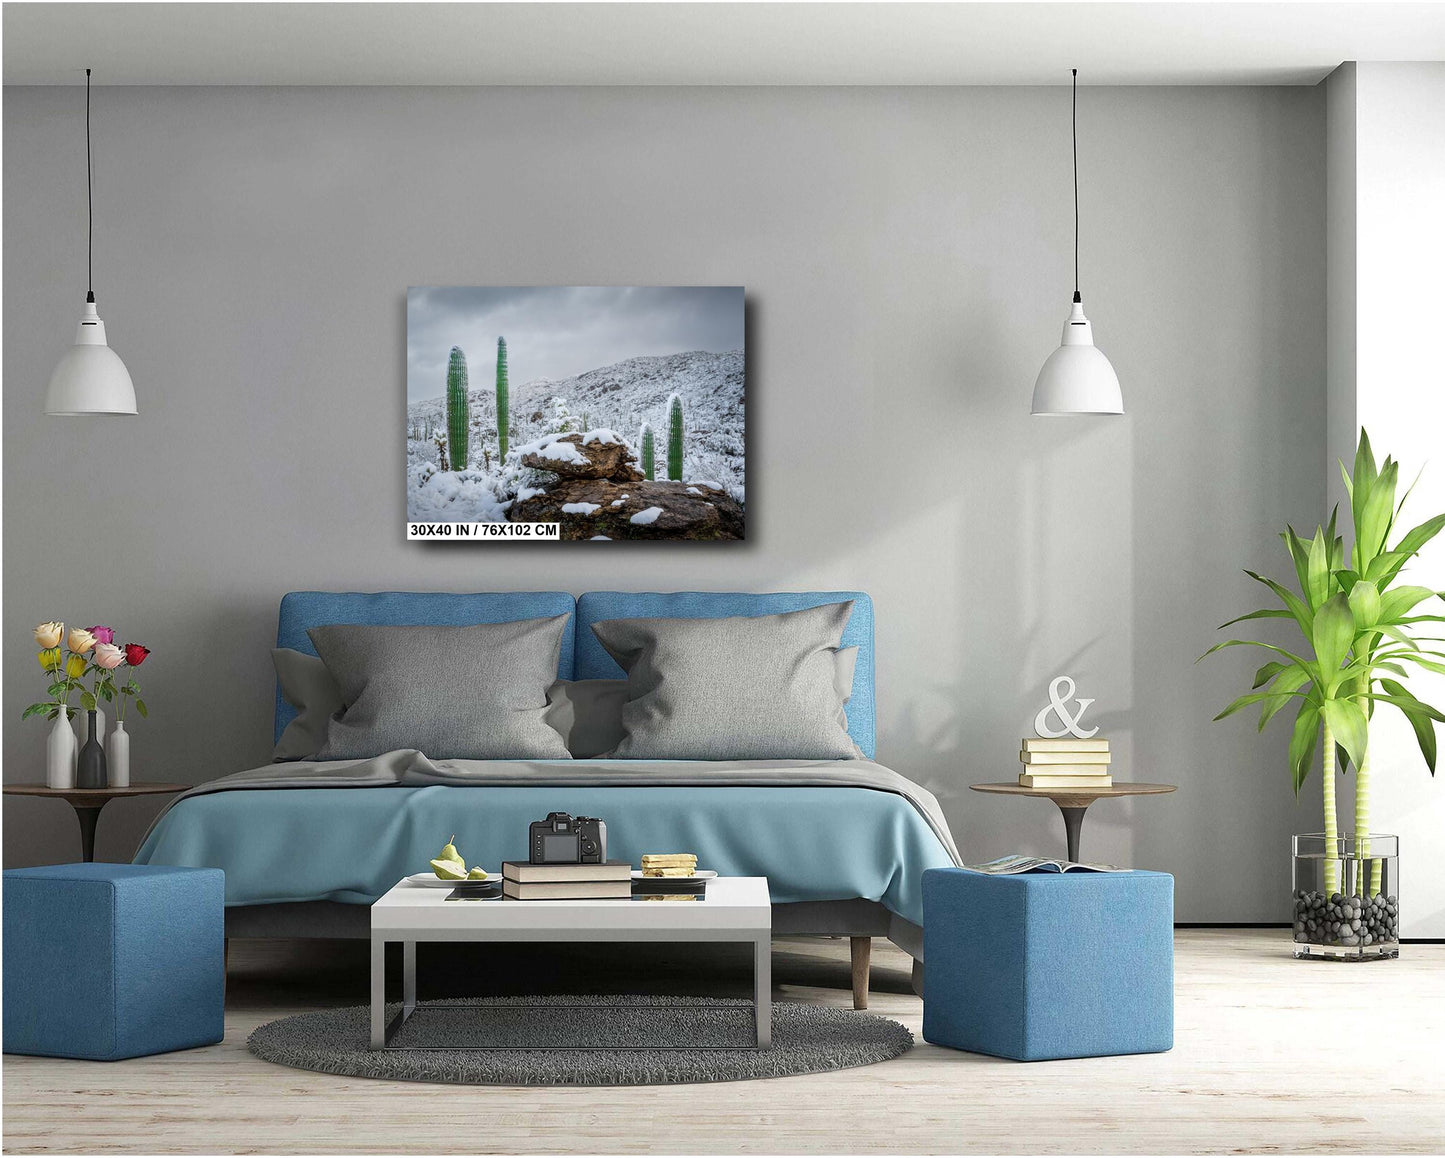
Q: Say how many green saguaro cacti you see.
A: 4